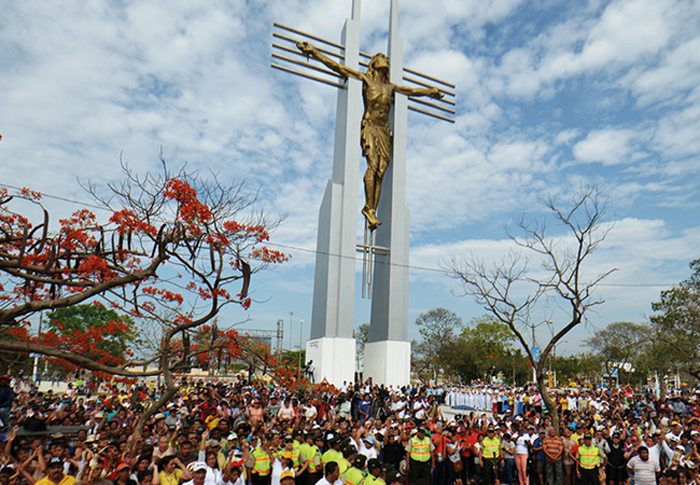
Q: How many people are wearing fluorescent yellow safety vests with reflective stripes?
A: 12